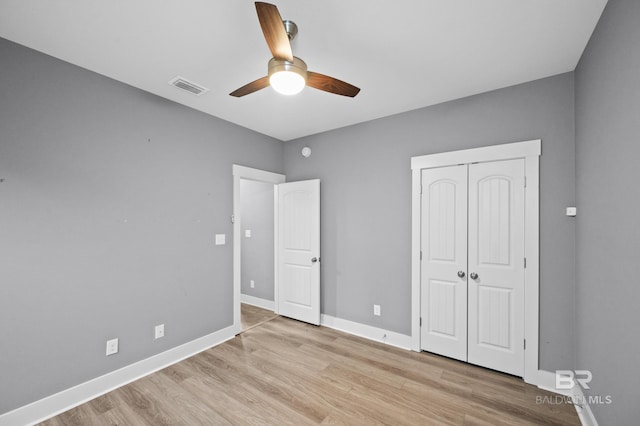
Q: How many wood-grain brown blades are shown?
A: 3